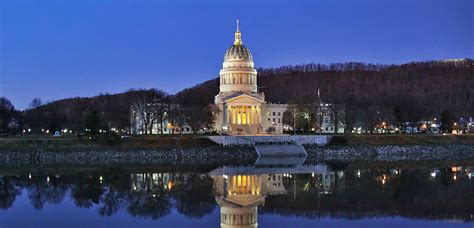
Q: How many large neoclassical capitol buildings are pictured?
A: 1